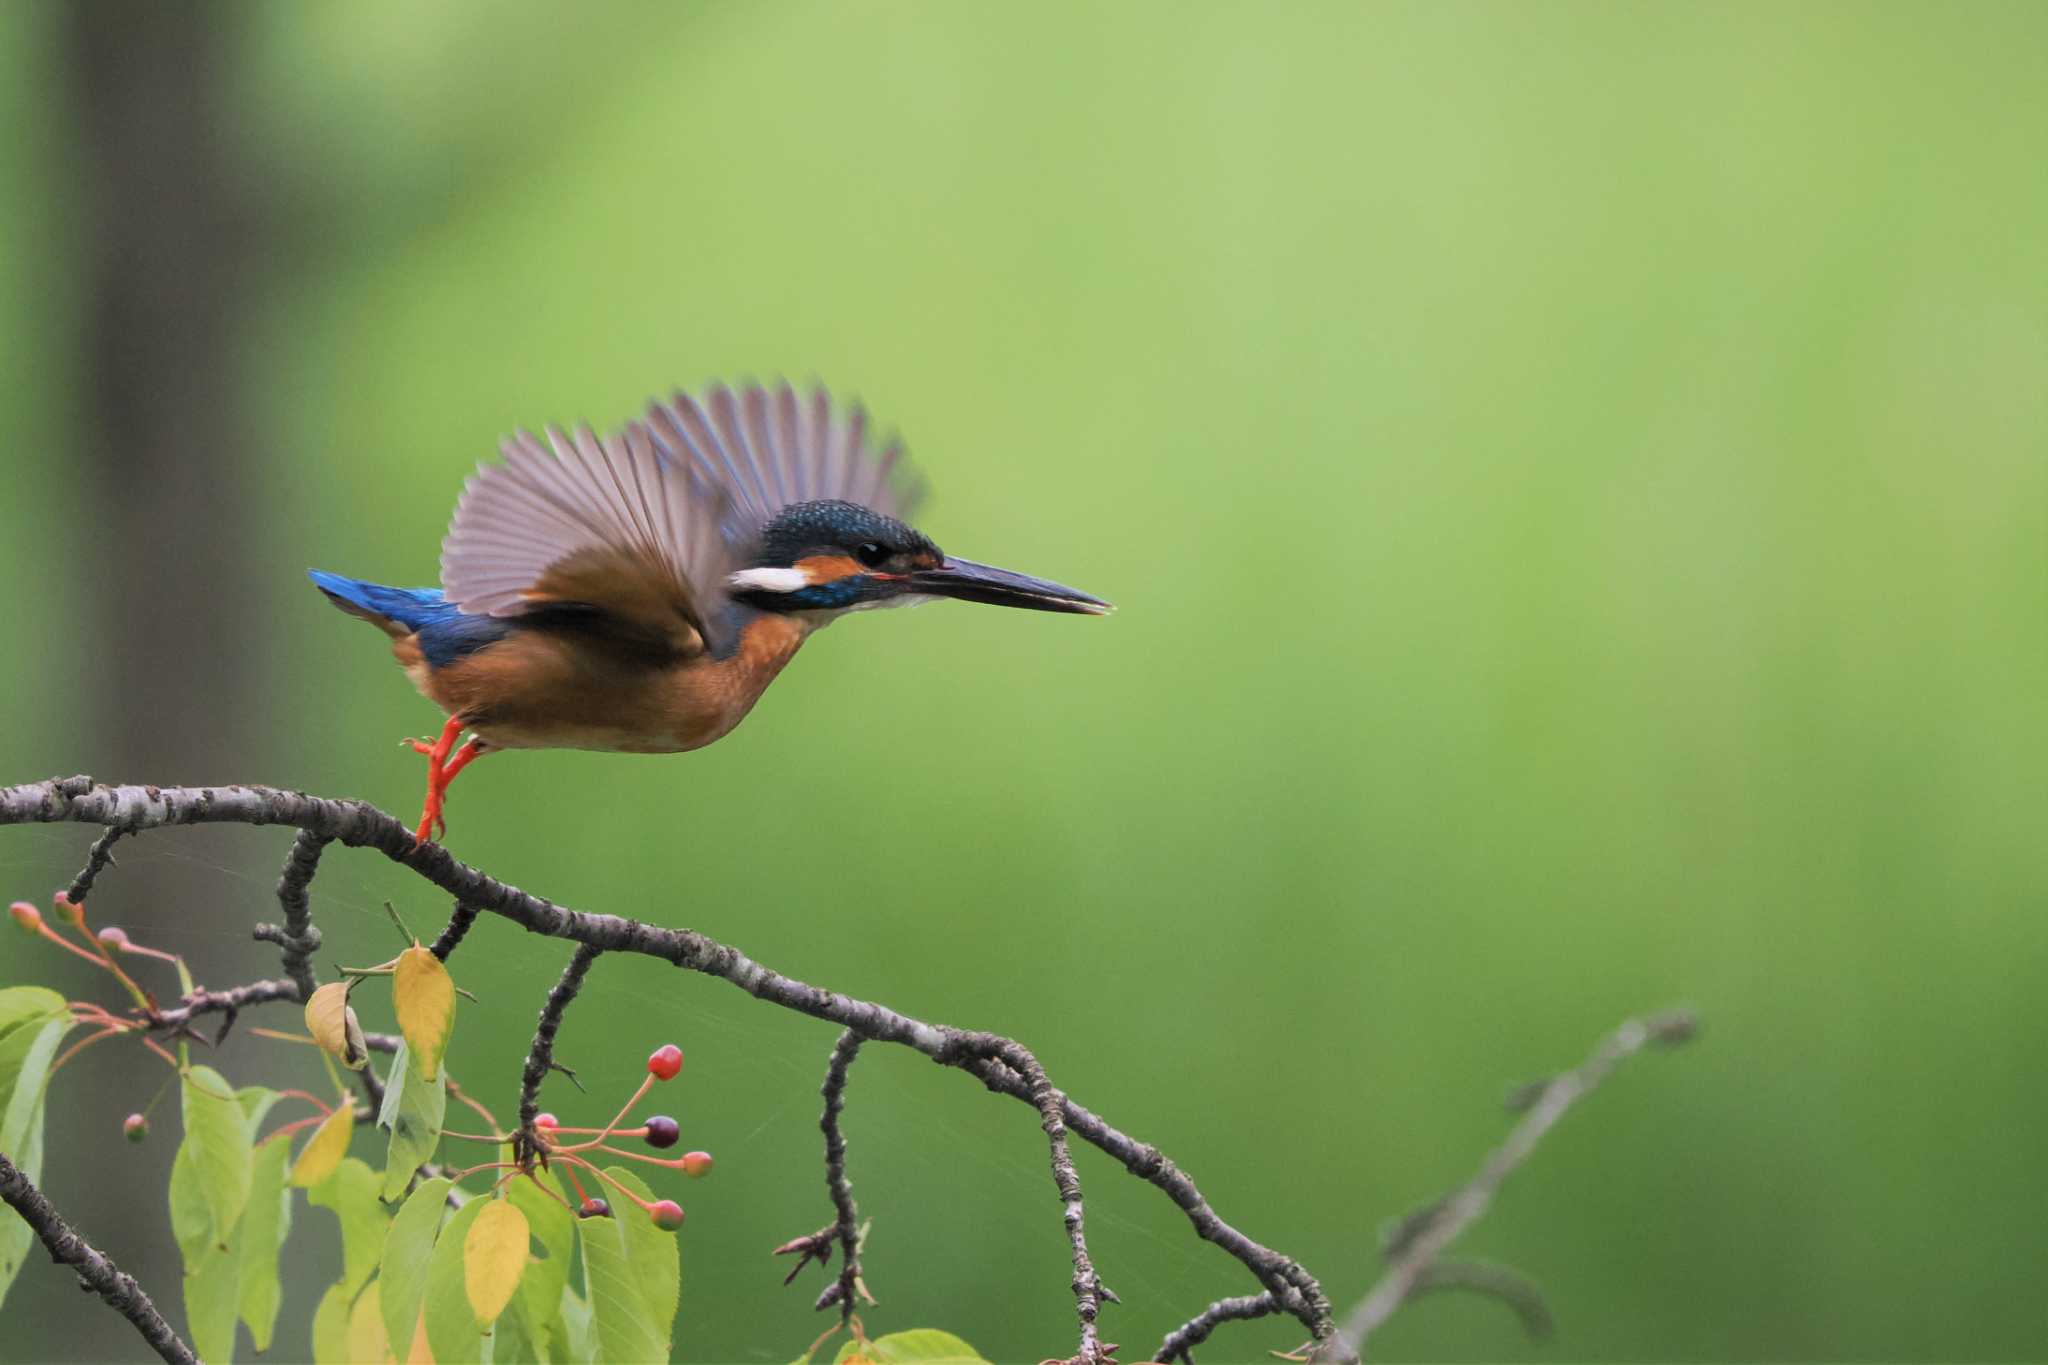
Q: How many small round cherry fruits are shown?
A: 10